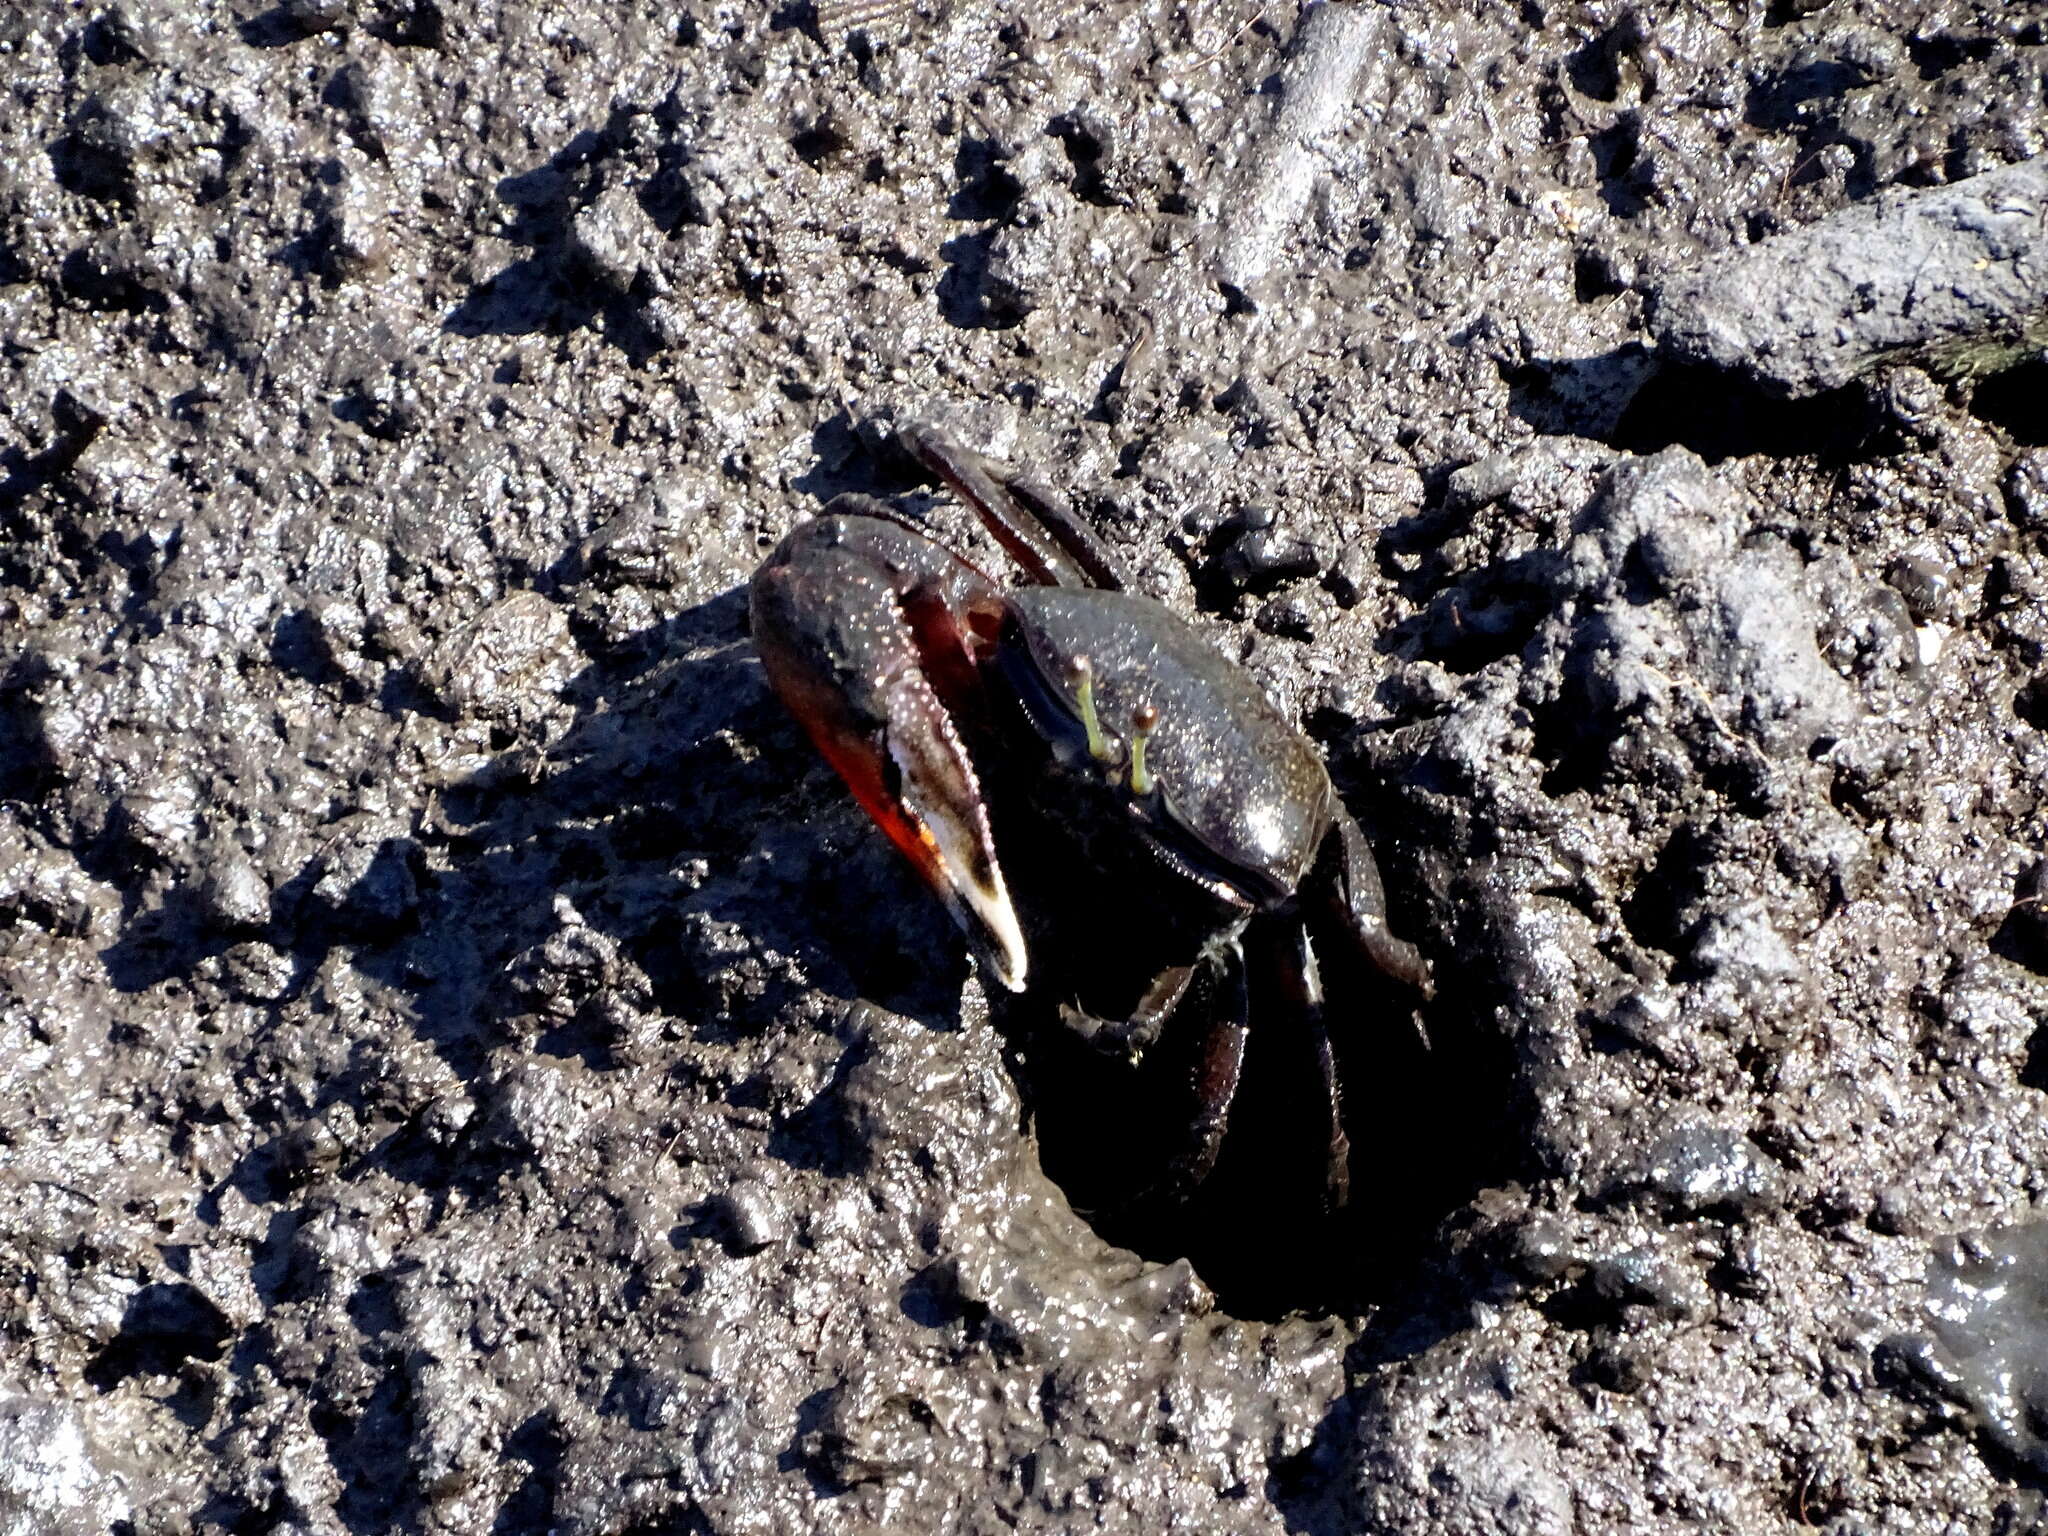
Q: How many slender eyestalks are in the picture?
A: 2